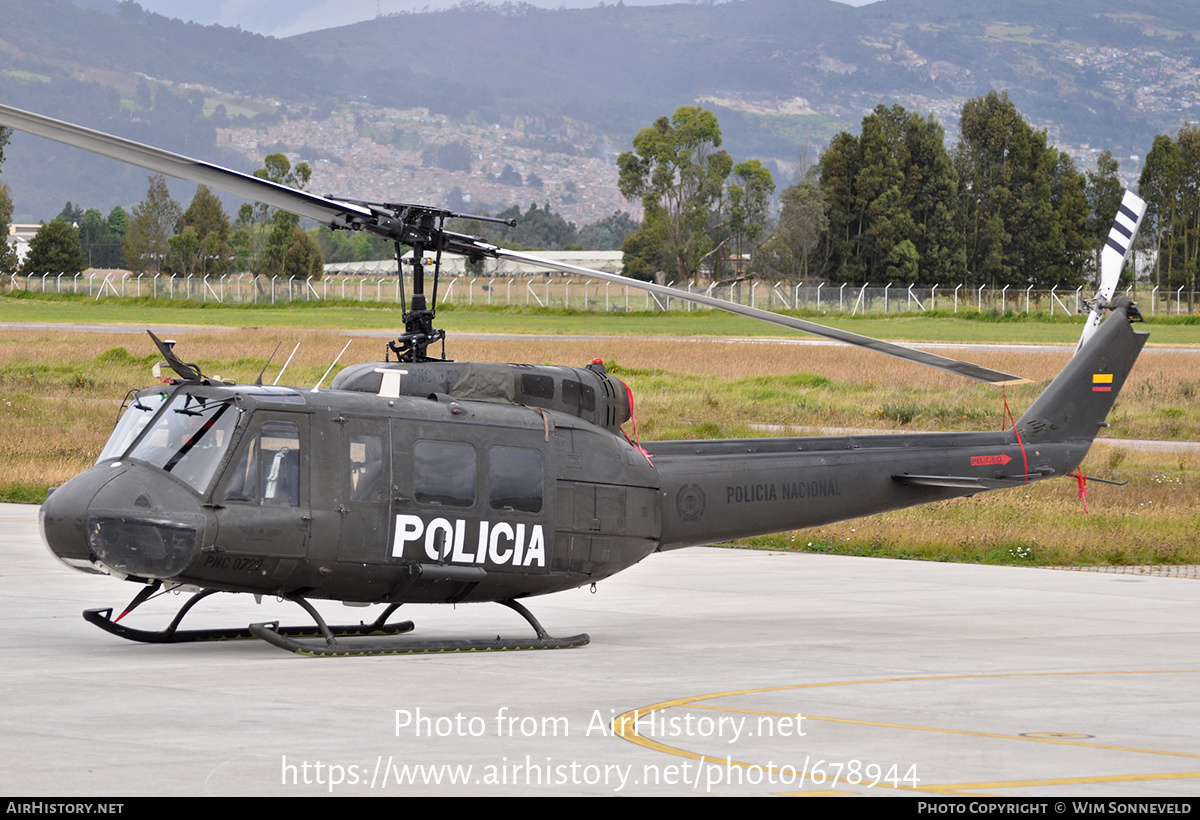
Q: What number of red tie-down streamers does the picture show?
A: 3